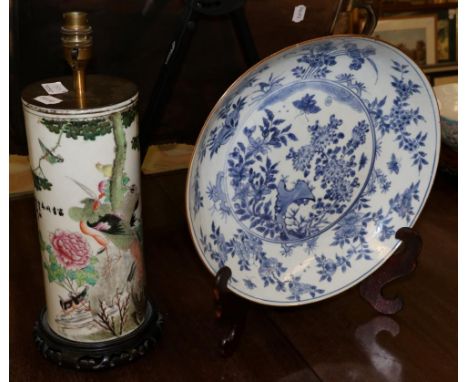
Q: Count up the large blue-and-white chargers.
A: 1